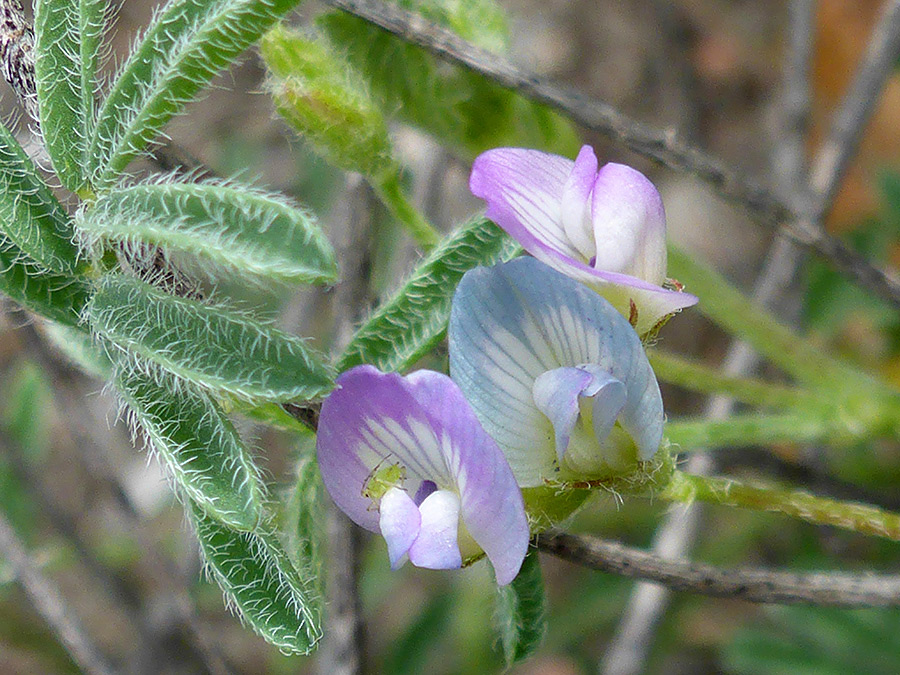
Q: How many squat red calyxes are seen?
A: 0